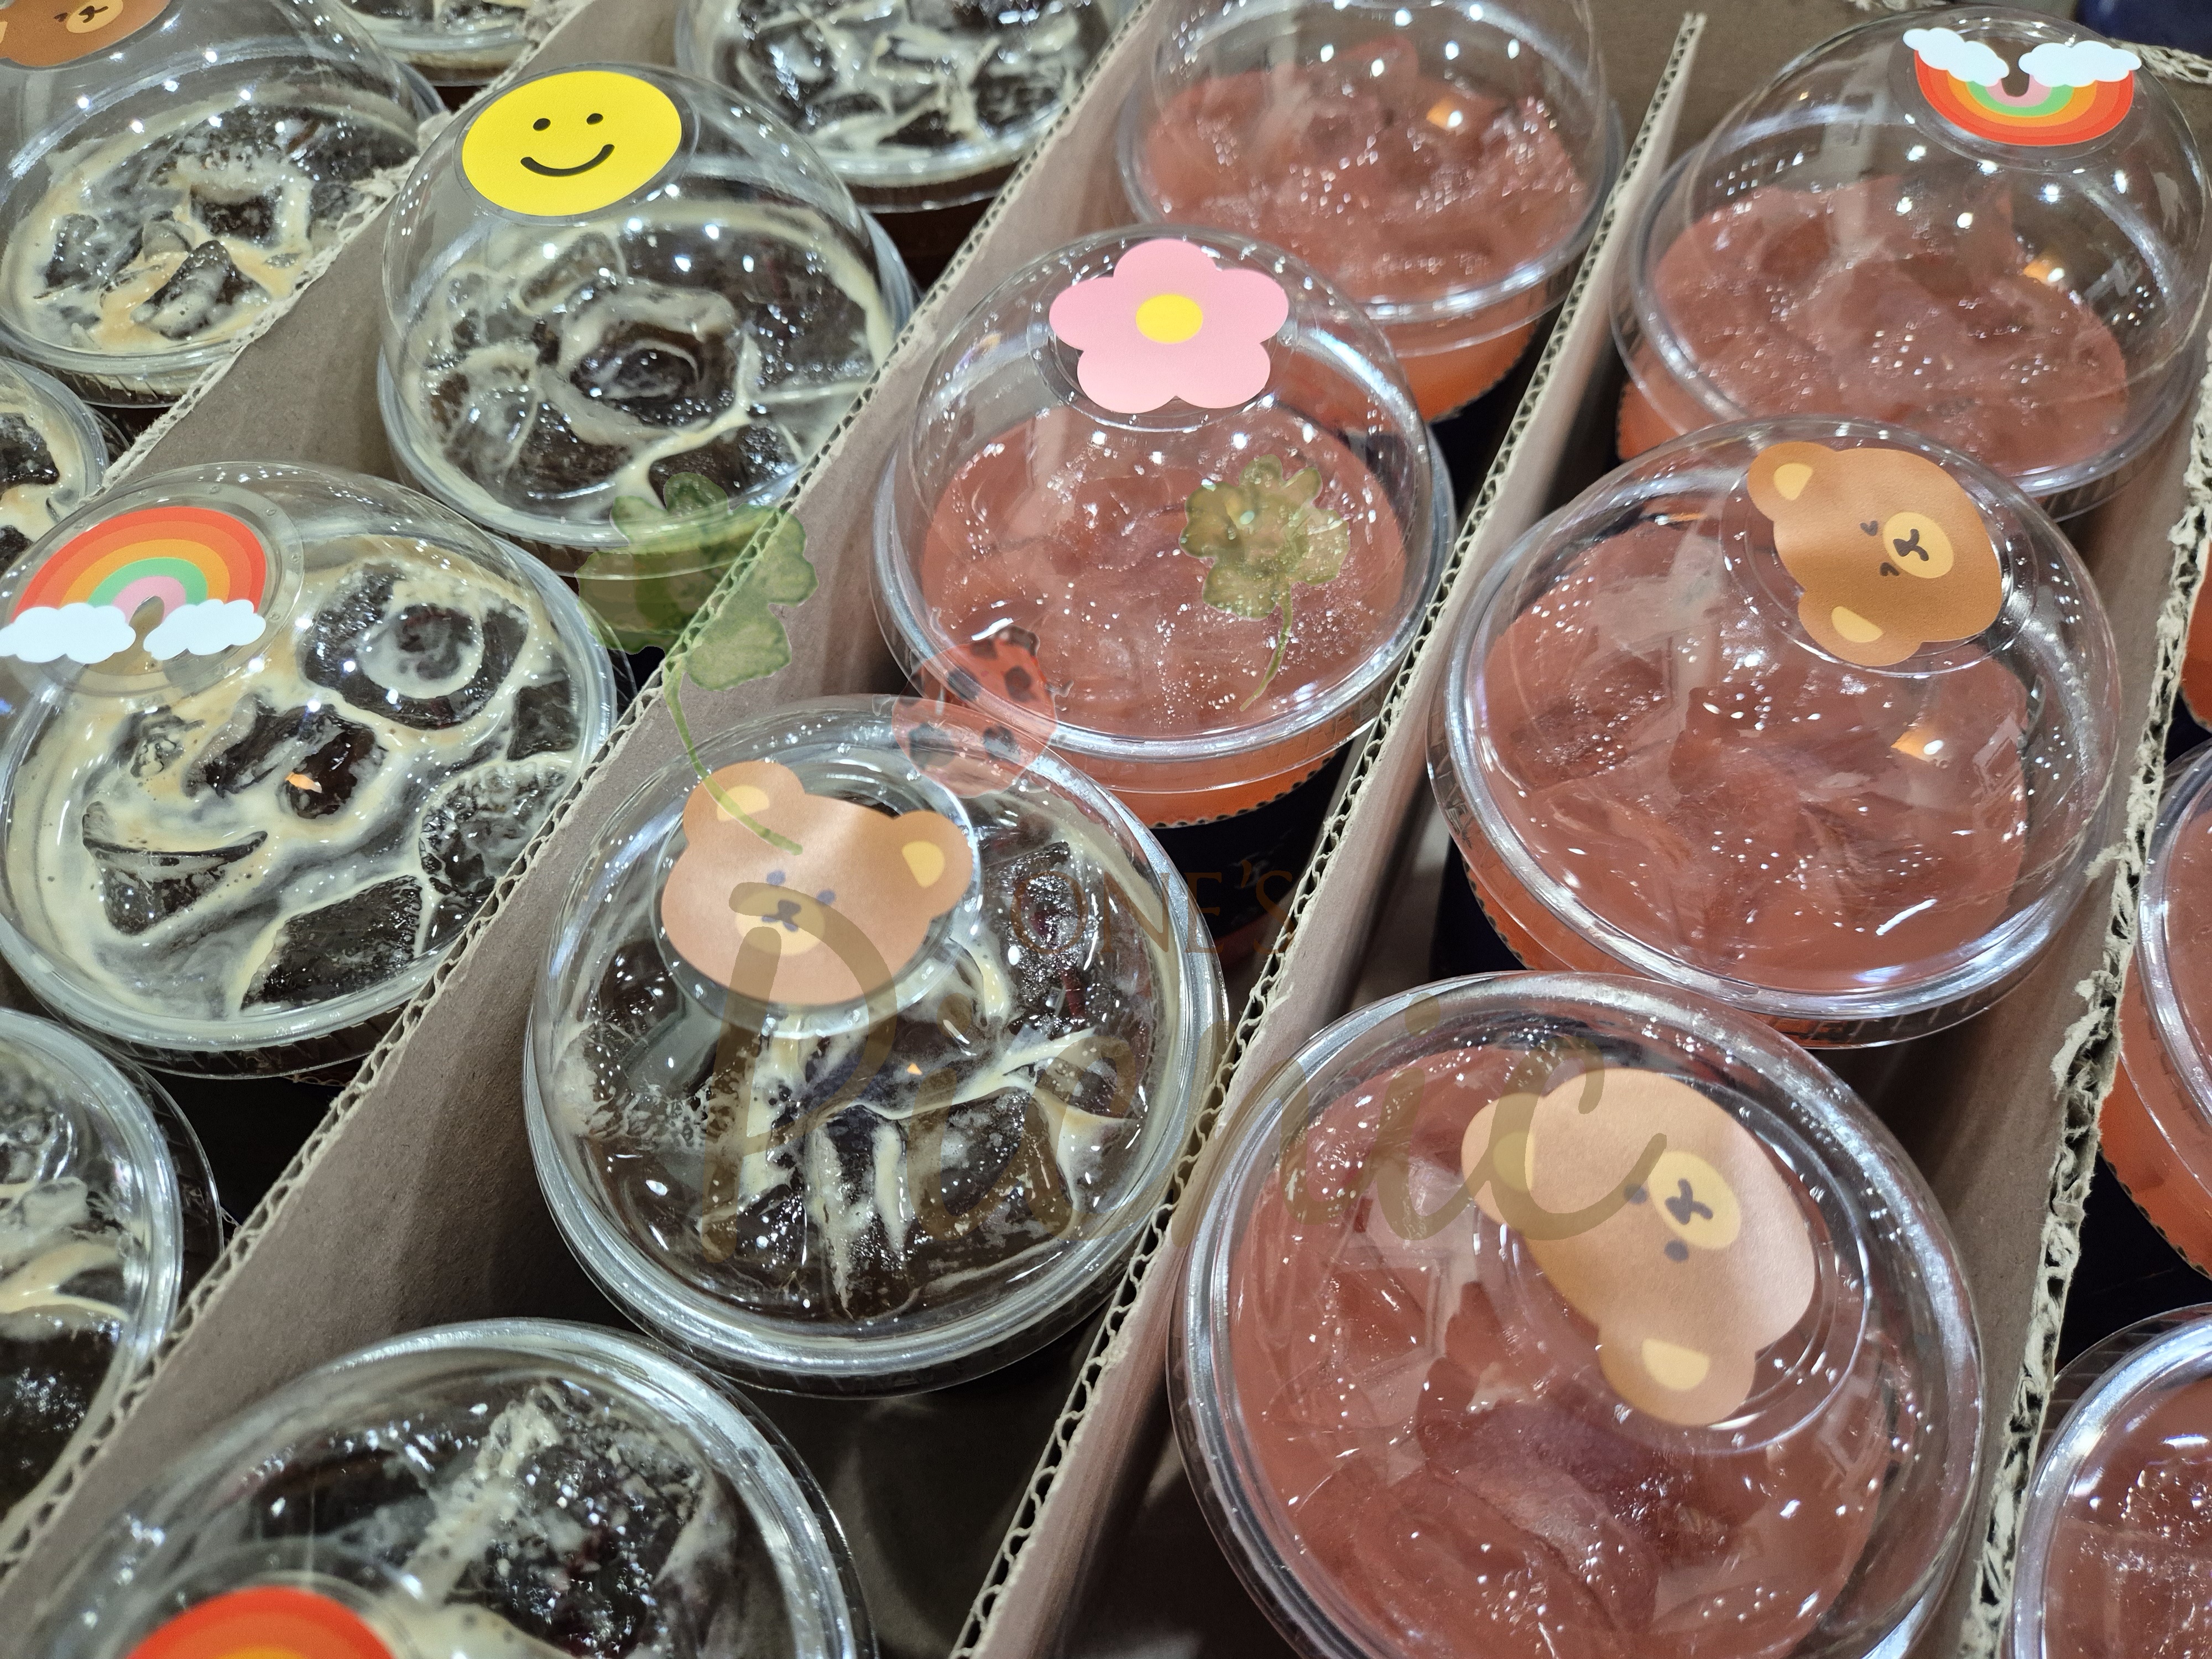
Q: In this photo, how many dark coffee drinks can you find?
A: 9